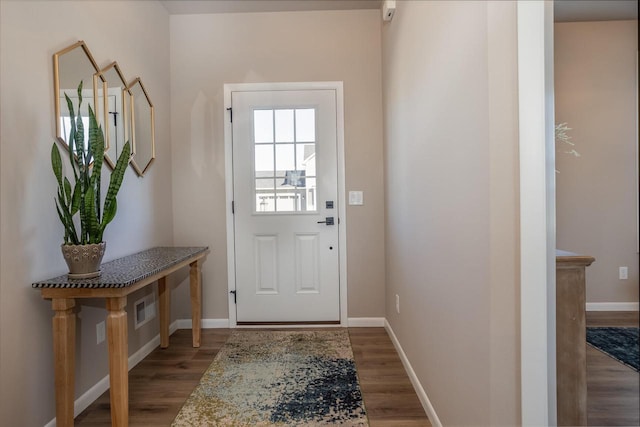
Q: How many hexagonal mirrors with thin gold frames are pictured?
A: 3